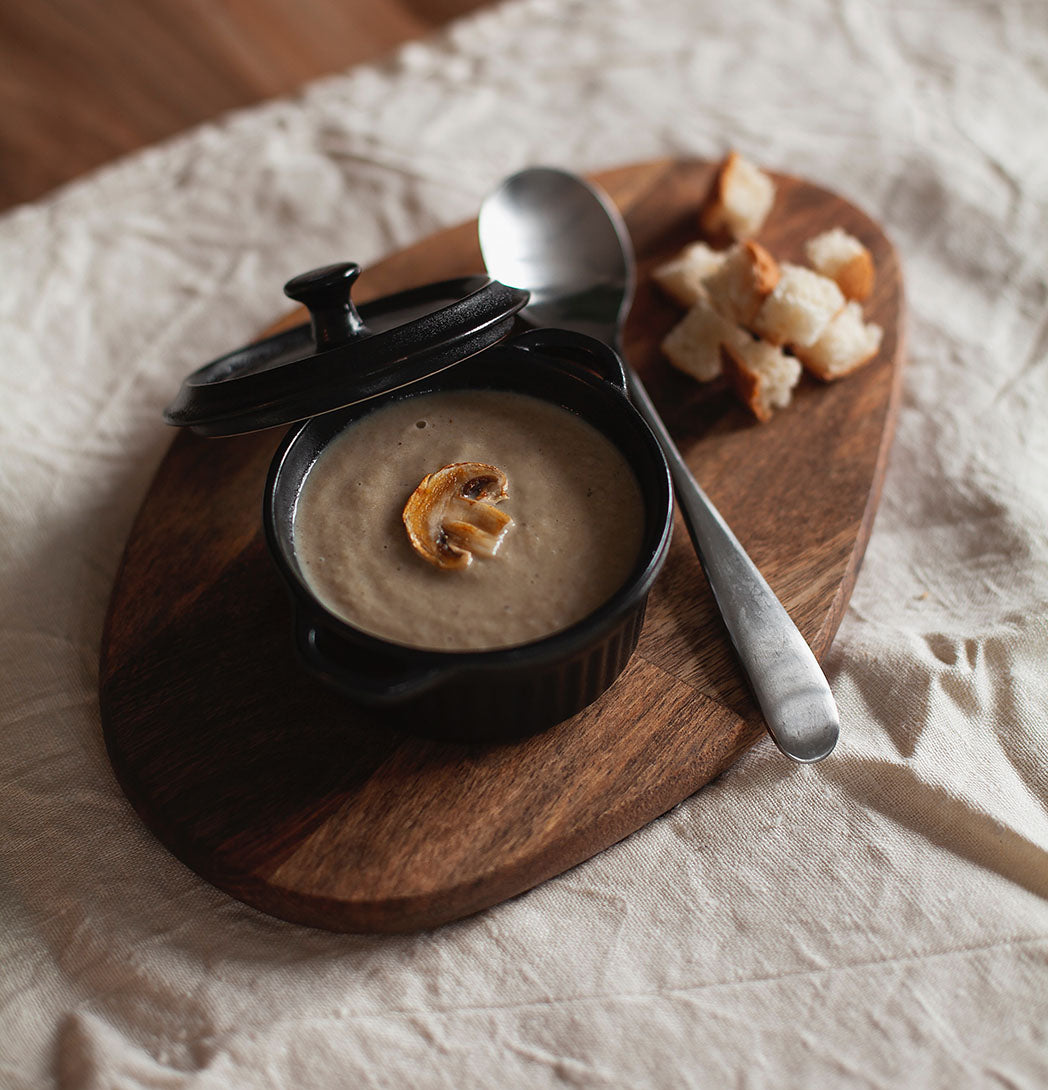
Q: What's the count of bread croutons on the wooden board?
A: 8